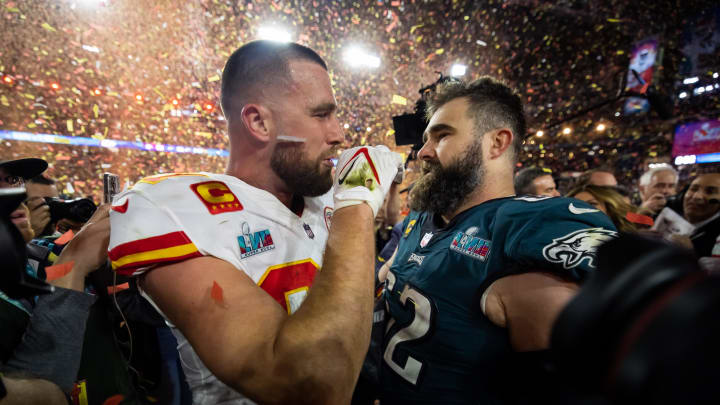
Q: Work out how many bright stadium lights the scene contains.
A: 3